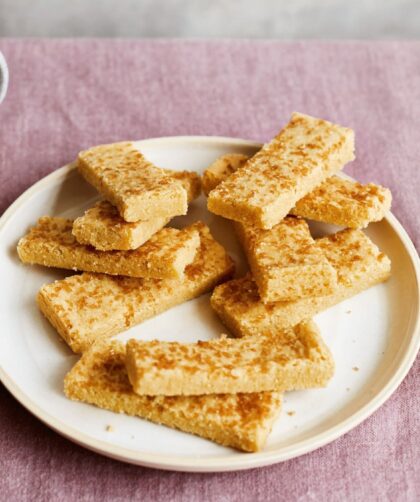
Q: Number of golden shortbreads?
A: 10